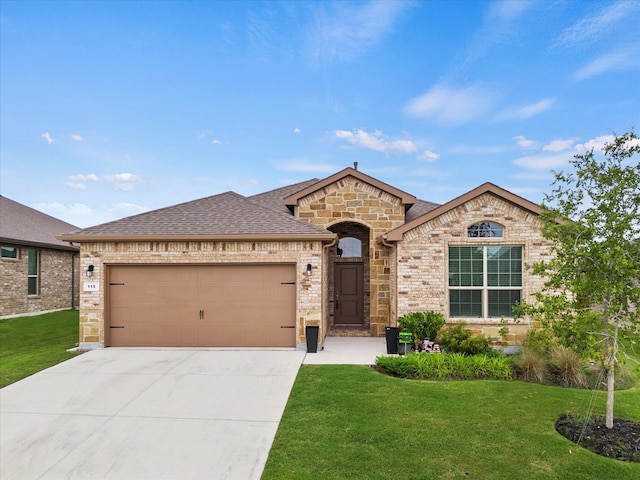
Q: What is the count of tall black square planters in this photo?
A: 2